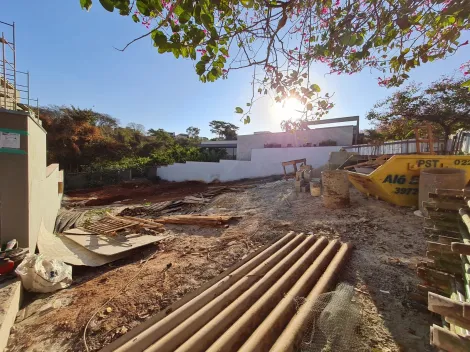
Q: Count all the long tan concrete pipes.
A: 6